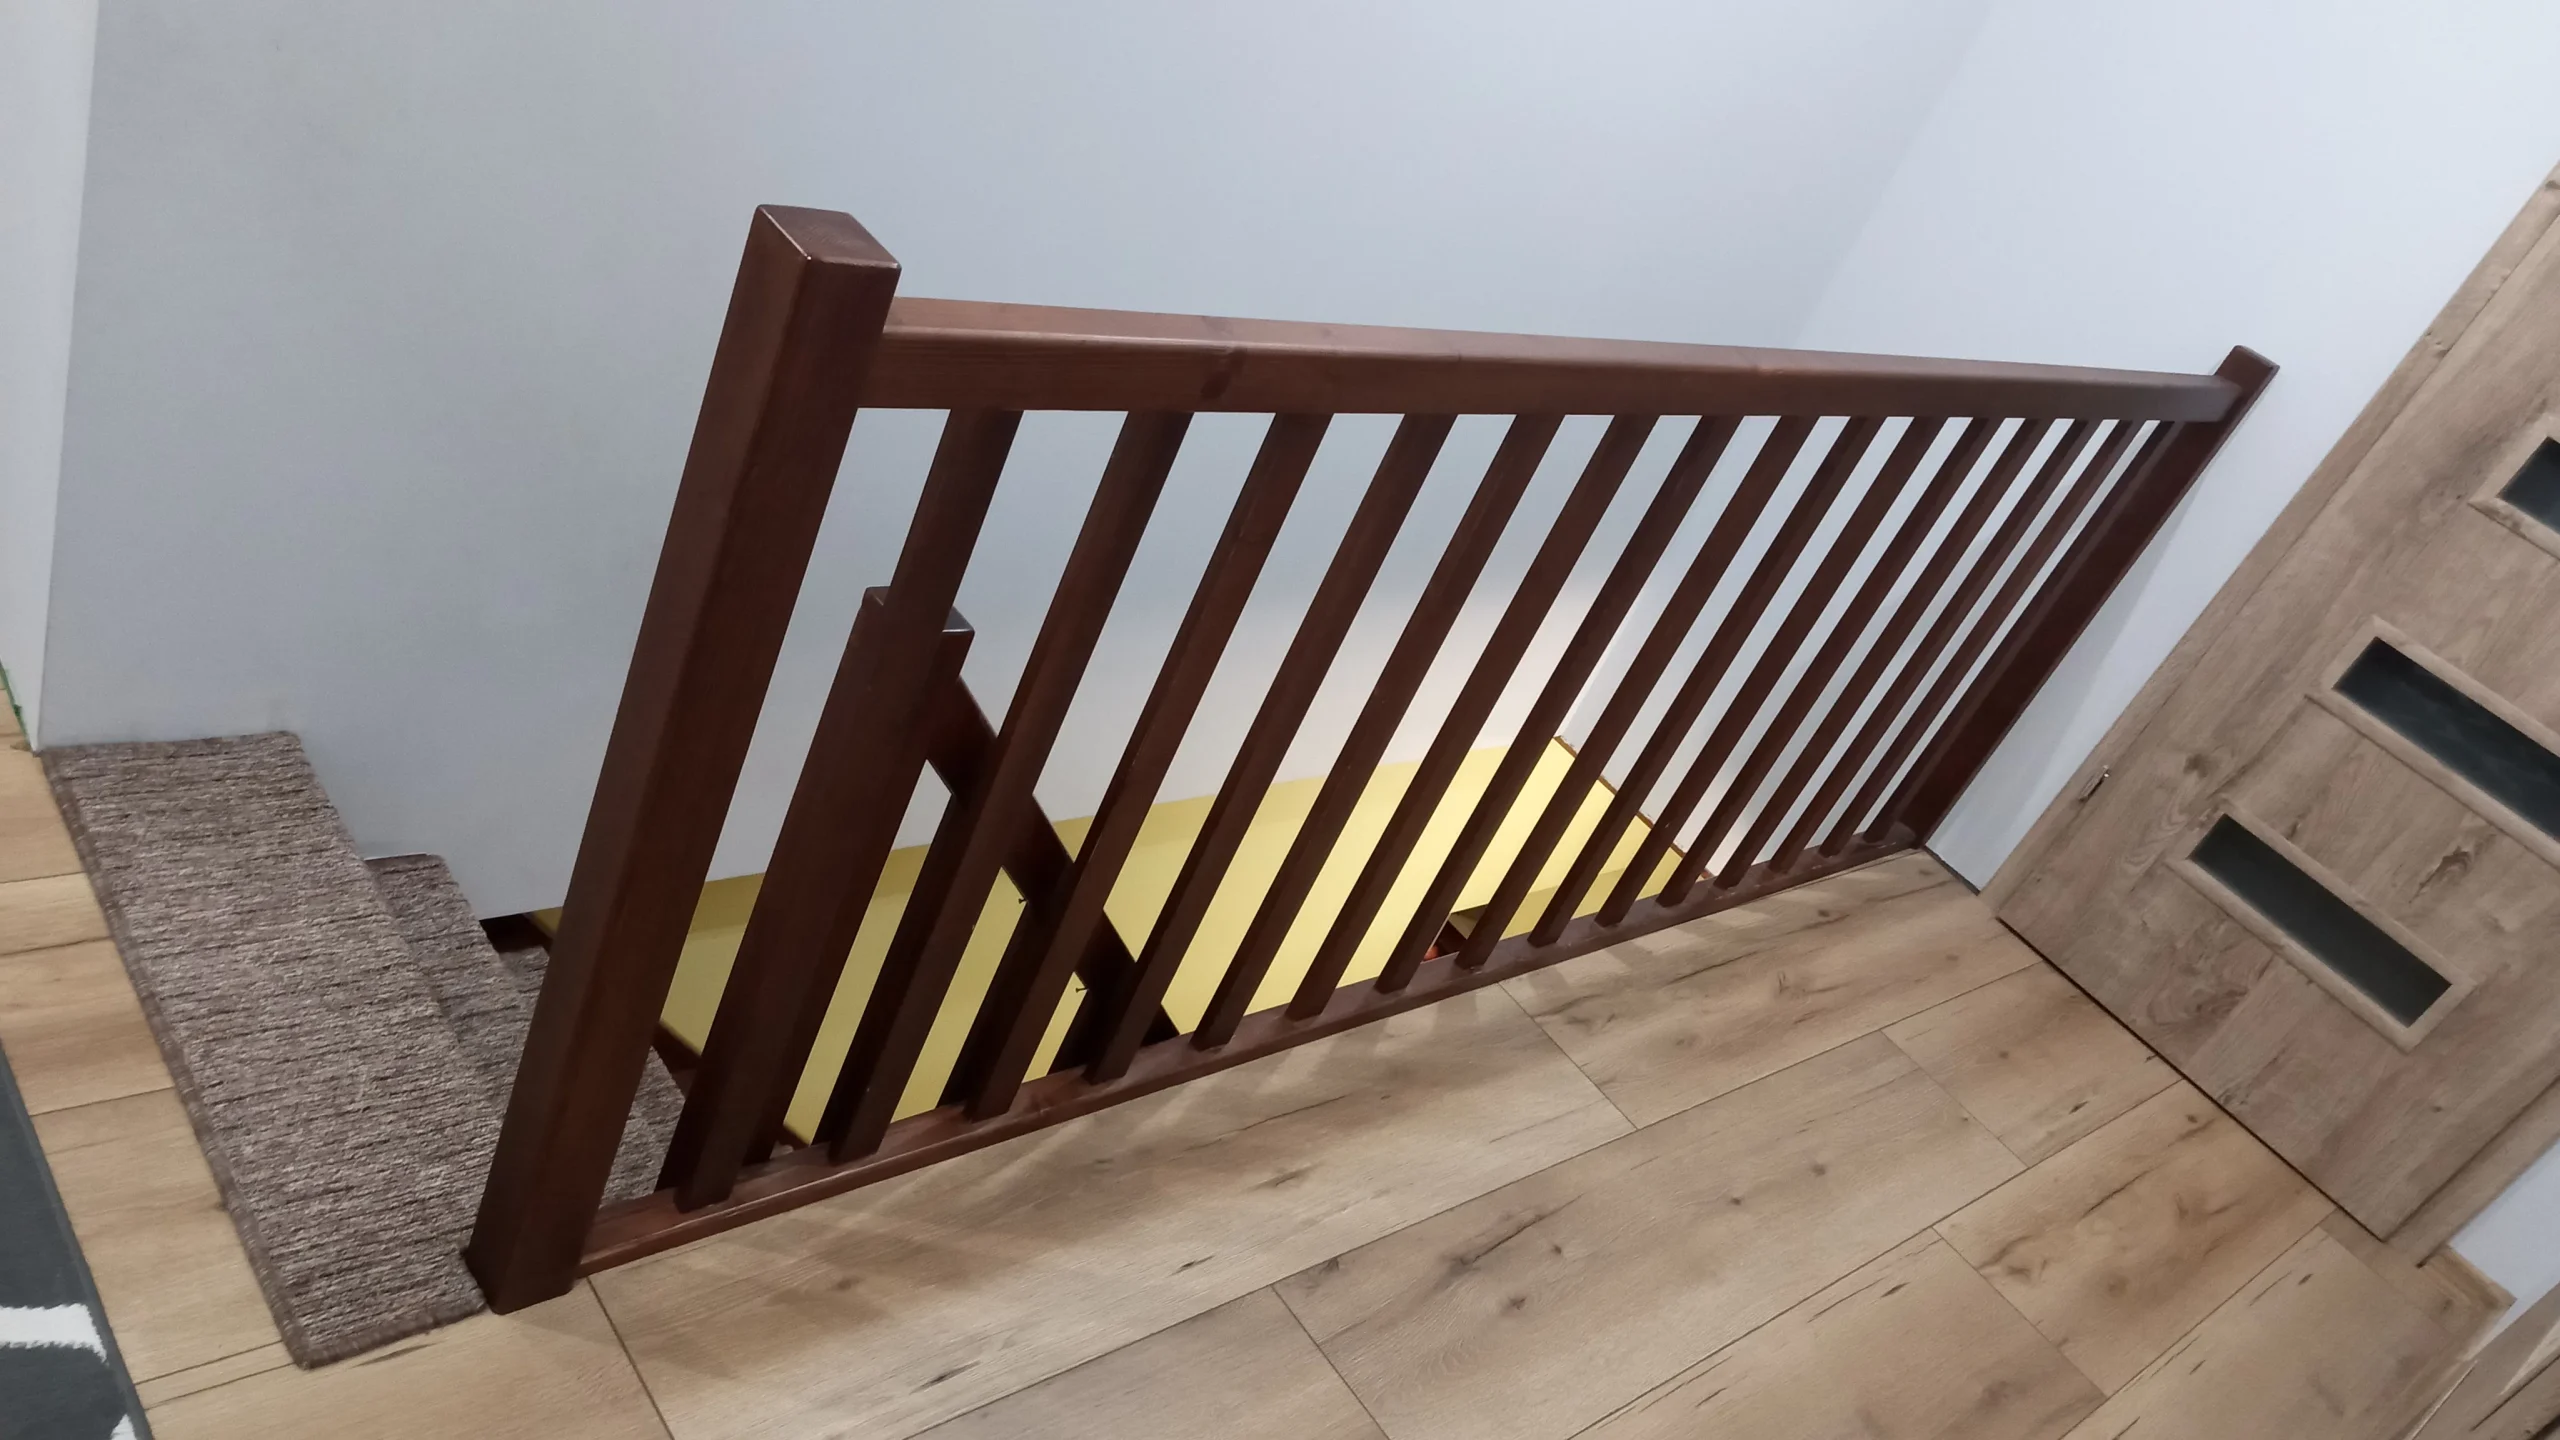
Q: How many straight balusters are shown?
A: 15